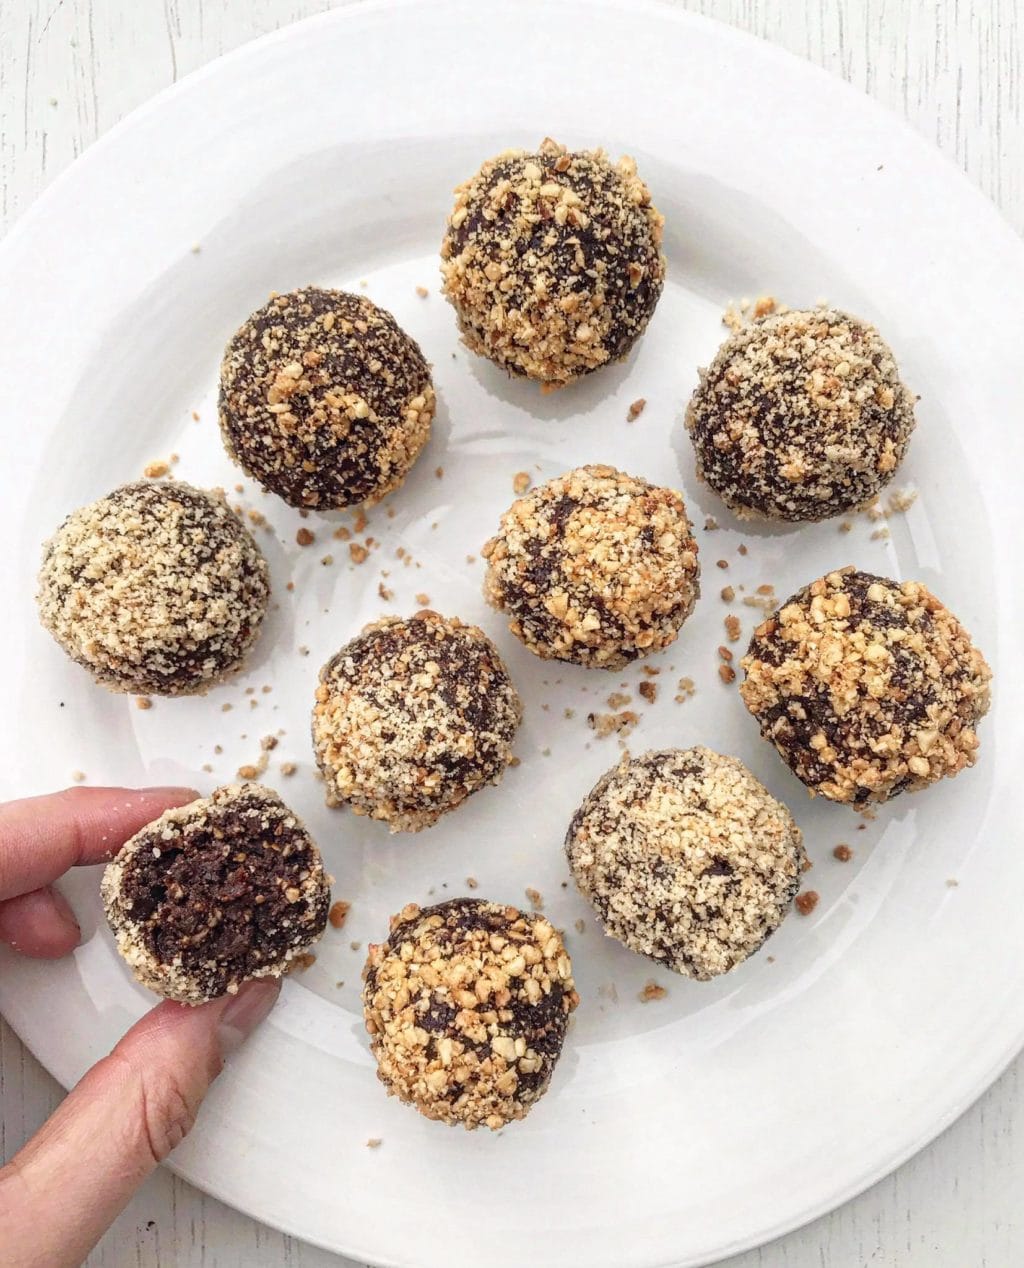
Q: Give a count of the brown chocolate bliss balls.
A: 10